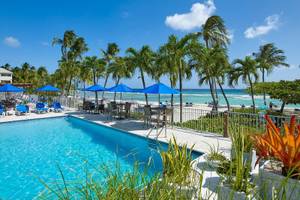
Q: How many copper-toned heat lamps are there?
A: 0